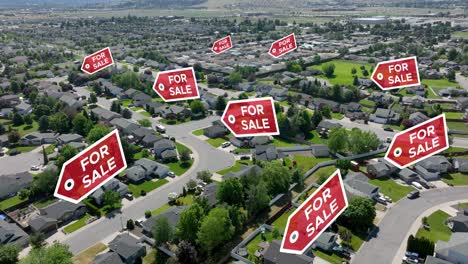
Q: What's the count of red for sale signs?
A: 9